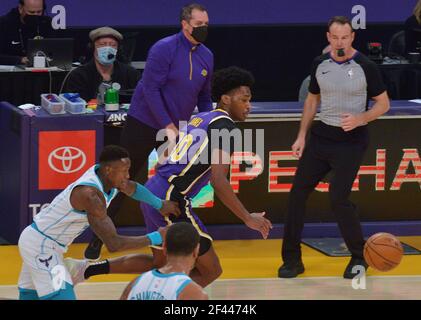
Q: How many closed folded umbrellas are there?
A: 0